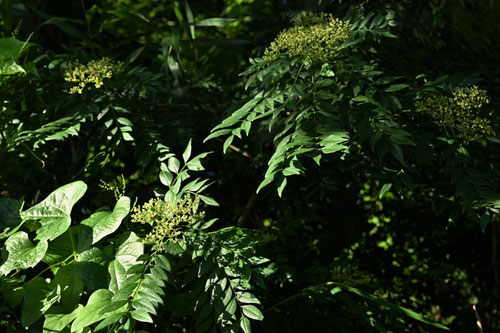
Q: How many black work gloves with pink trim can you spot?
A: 0